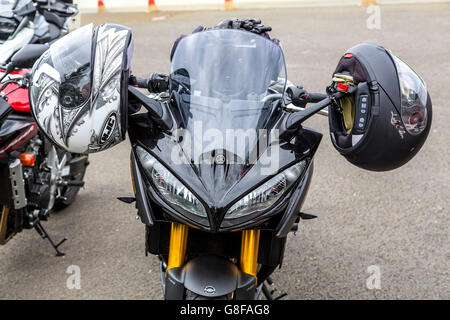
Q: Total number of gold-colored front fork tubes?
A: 2